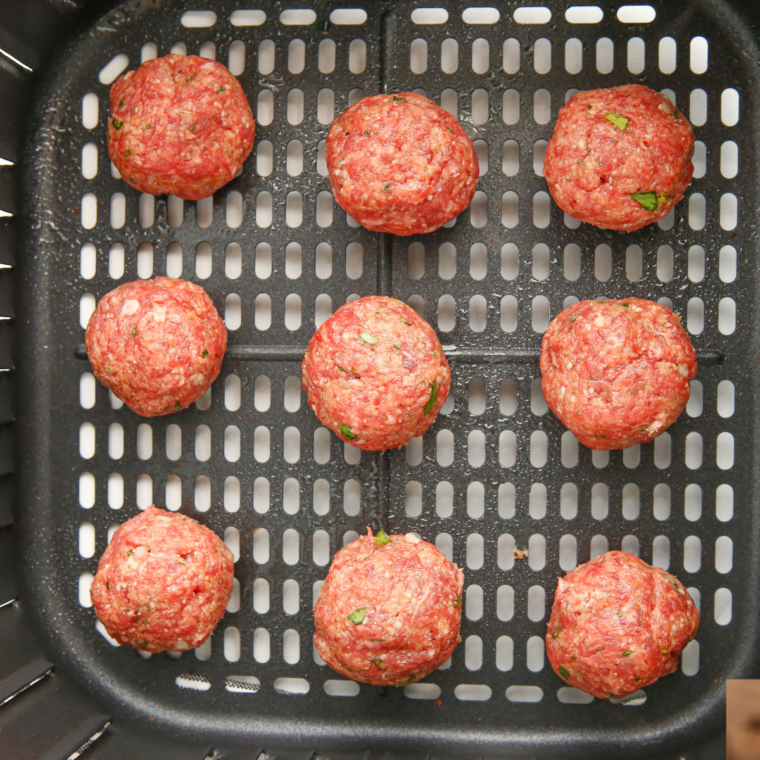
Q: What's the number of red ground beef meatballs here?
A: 9